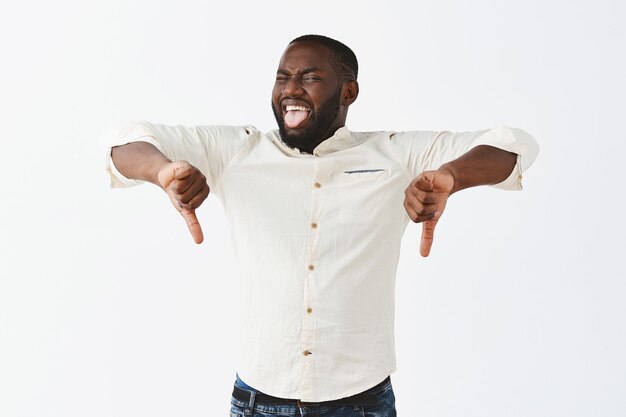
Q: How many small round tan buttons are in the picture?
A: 5